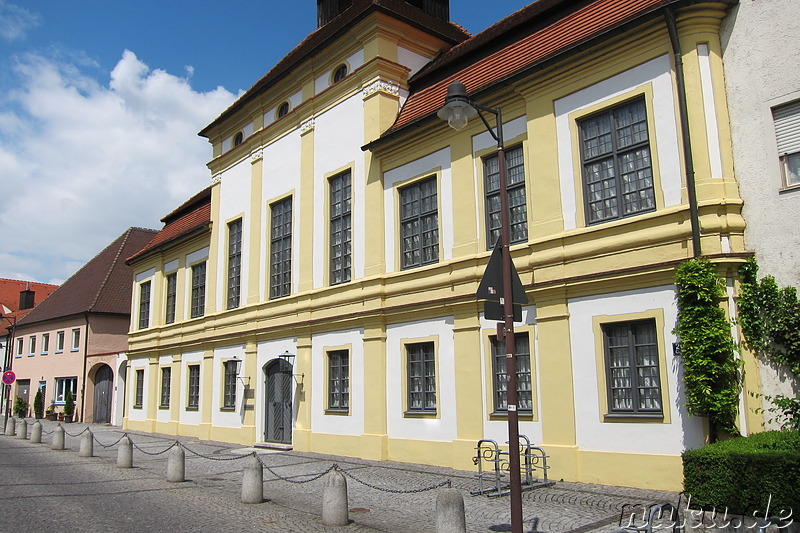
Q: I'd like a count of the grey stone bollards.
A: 10